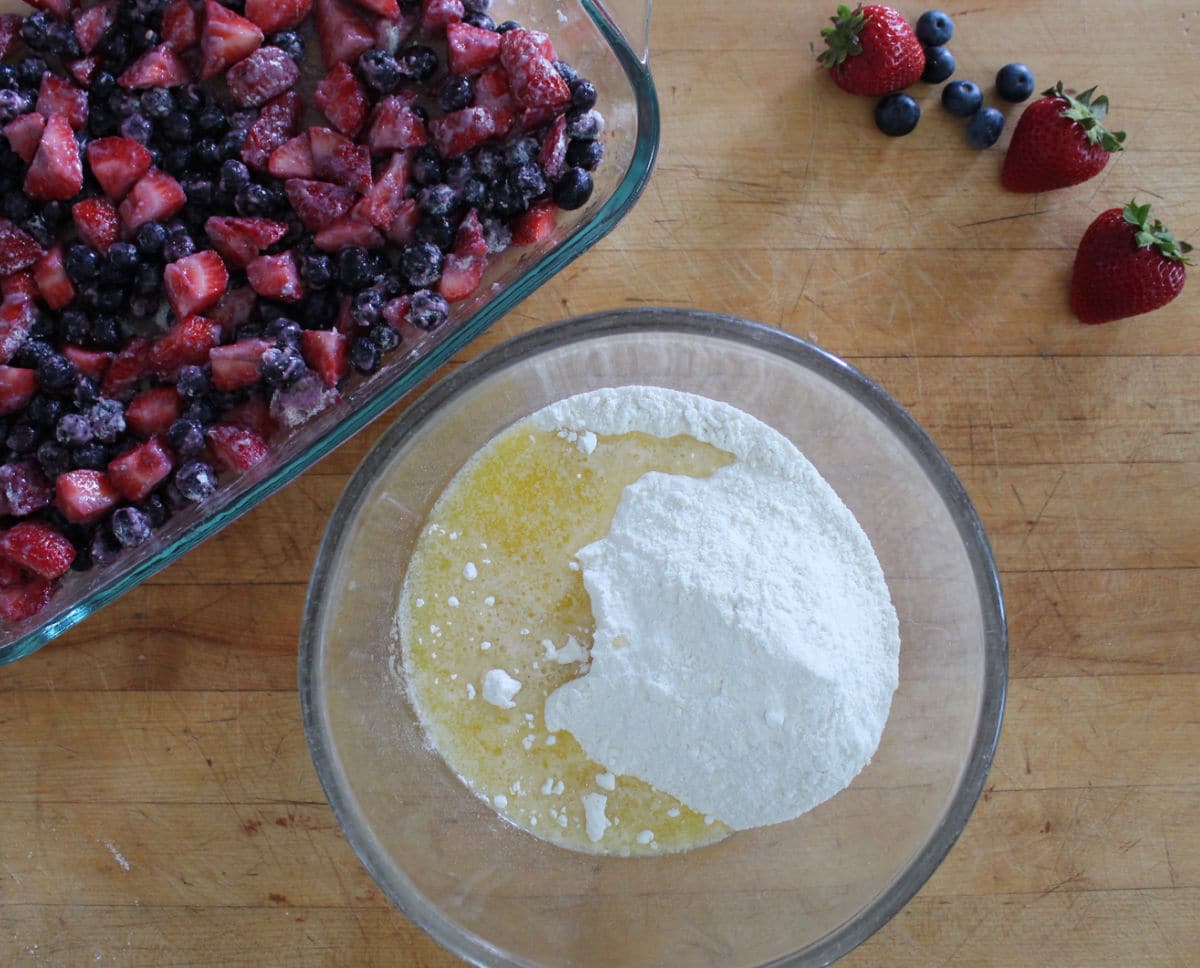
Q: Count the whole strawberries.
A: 3